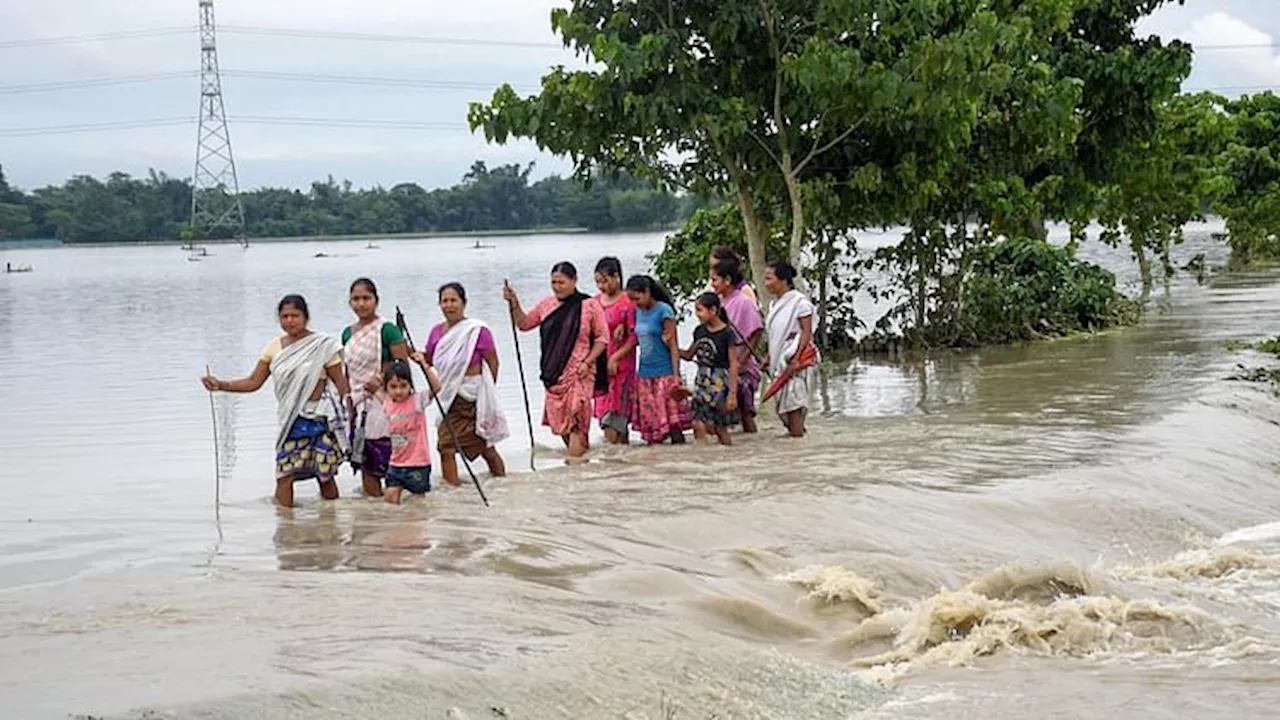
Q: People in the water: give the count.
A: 11